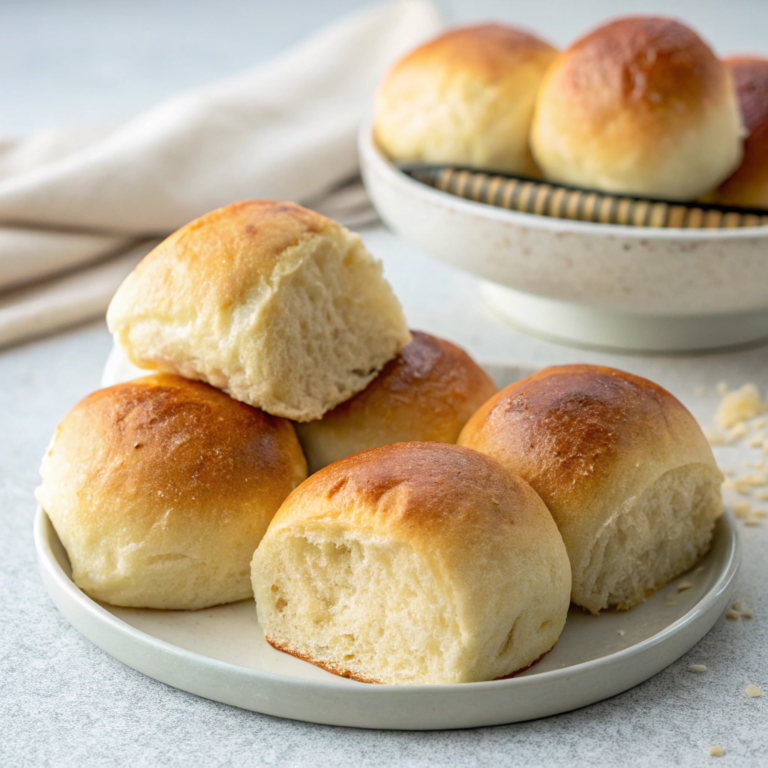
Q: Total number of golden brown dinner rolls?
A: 8